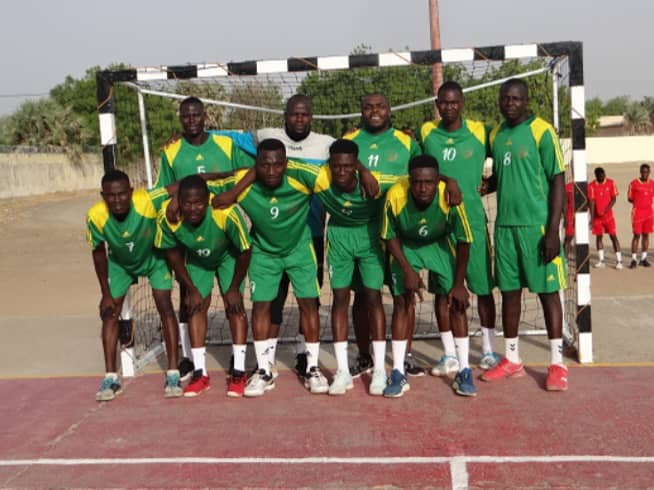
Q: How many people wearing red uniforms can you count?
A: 3